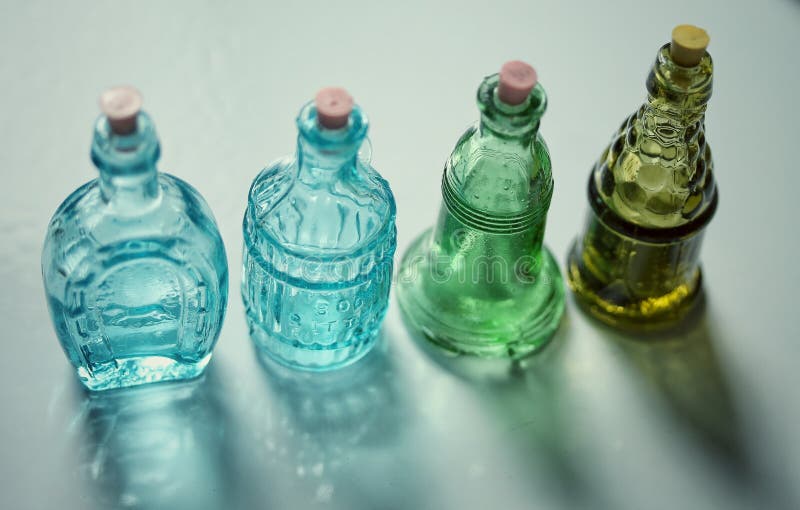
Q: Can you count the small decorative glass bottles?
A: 4